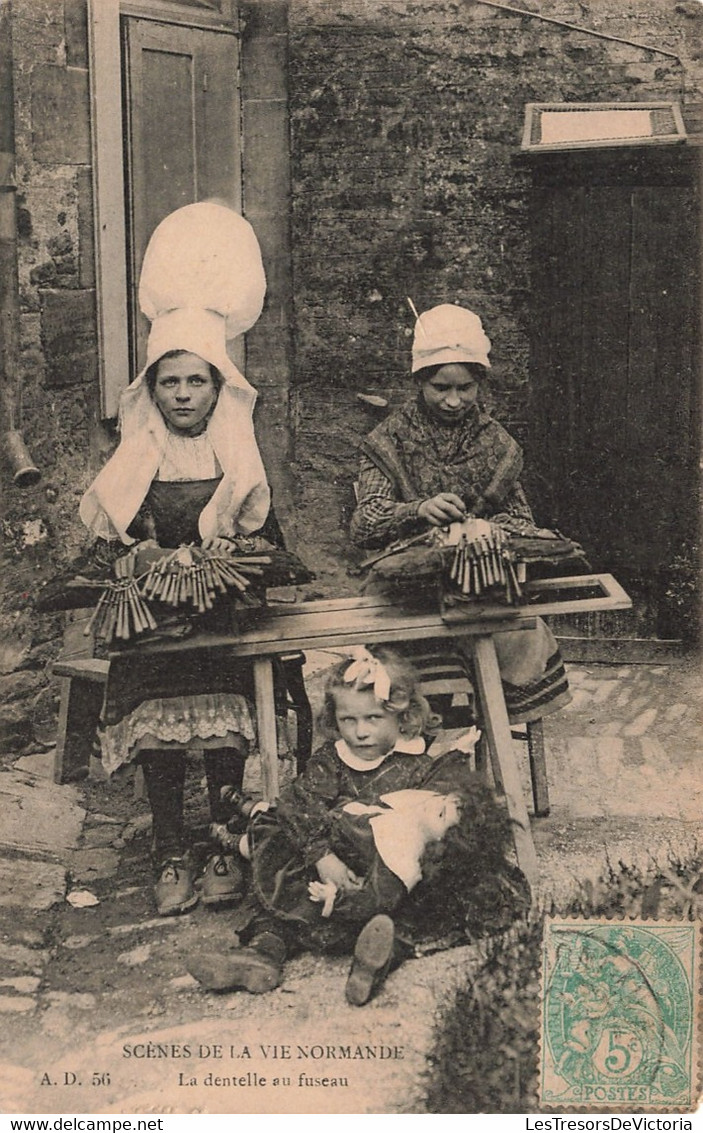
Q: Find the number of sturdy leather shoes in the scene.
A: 4